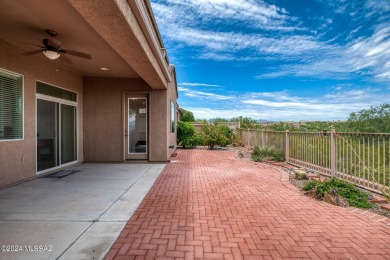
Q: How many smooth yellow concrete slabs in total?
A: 0